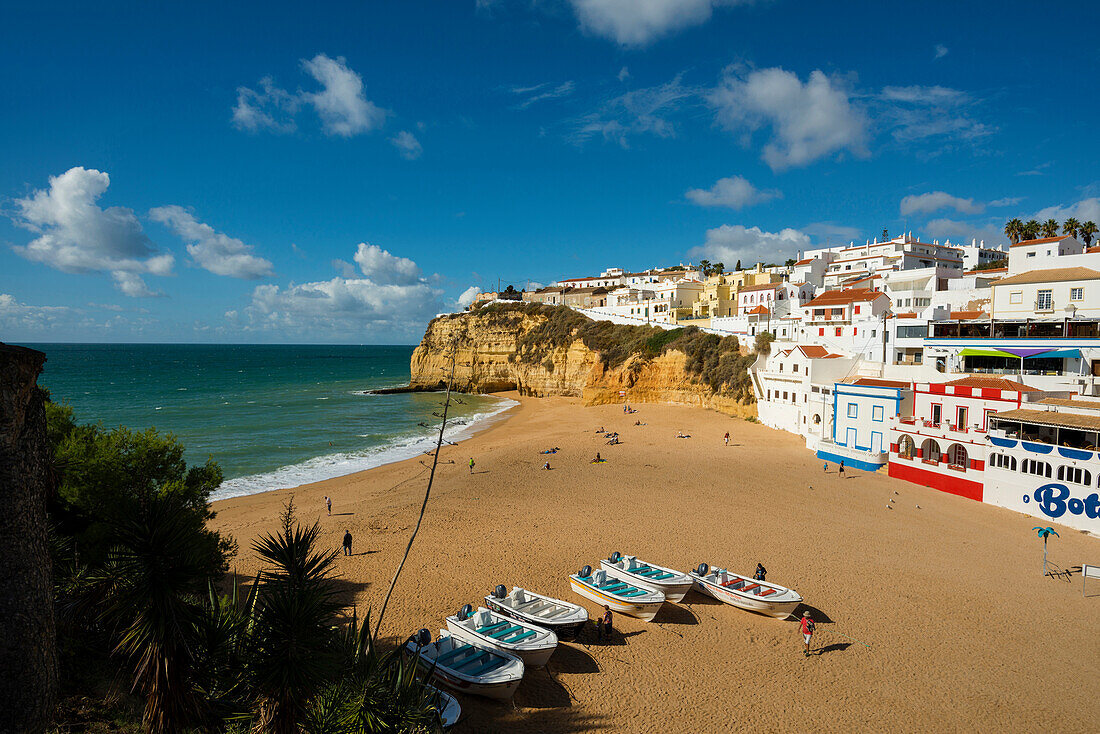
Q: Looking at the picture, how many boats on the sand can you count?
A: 7